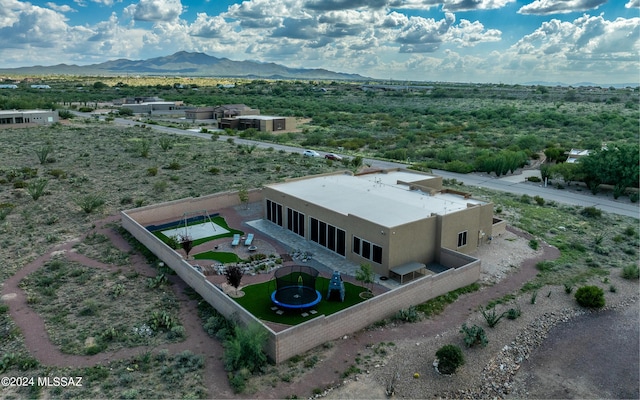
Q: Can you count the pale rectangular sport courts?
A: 1